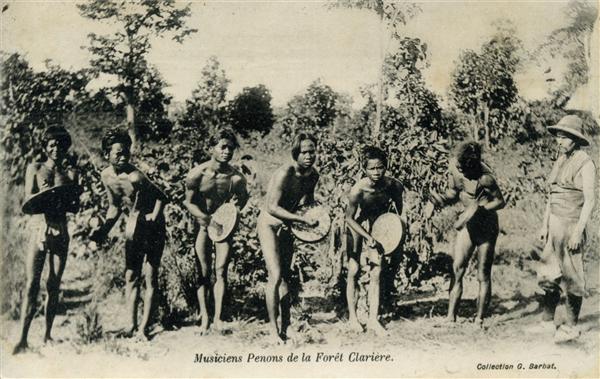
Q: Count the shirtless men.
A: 6